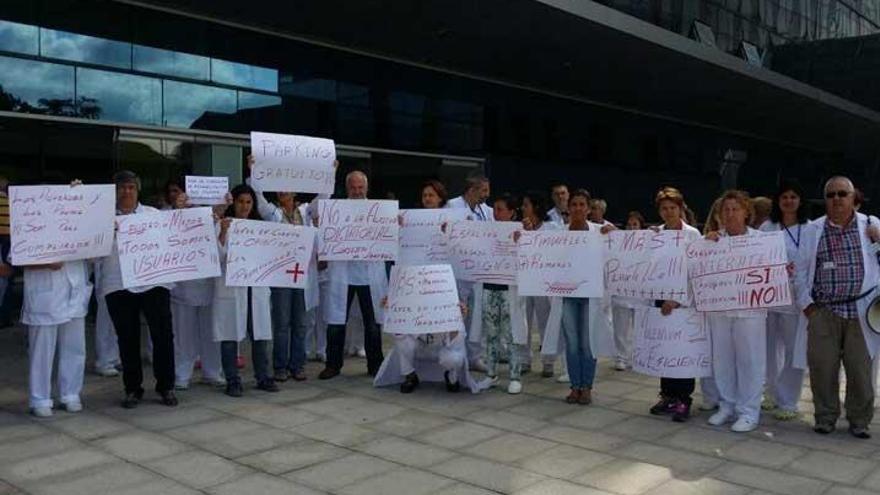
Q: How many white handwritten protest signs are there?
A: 13